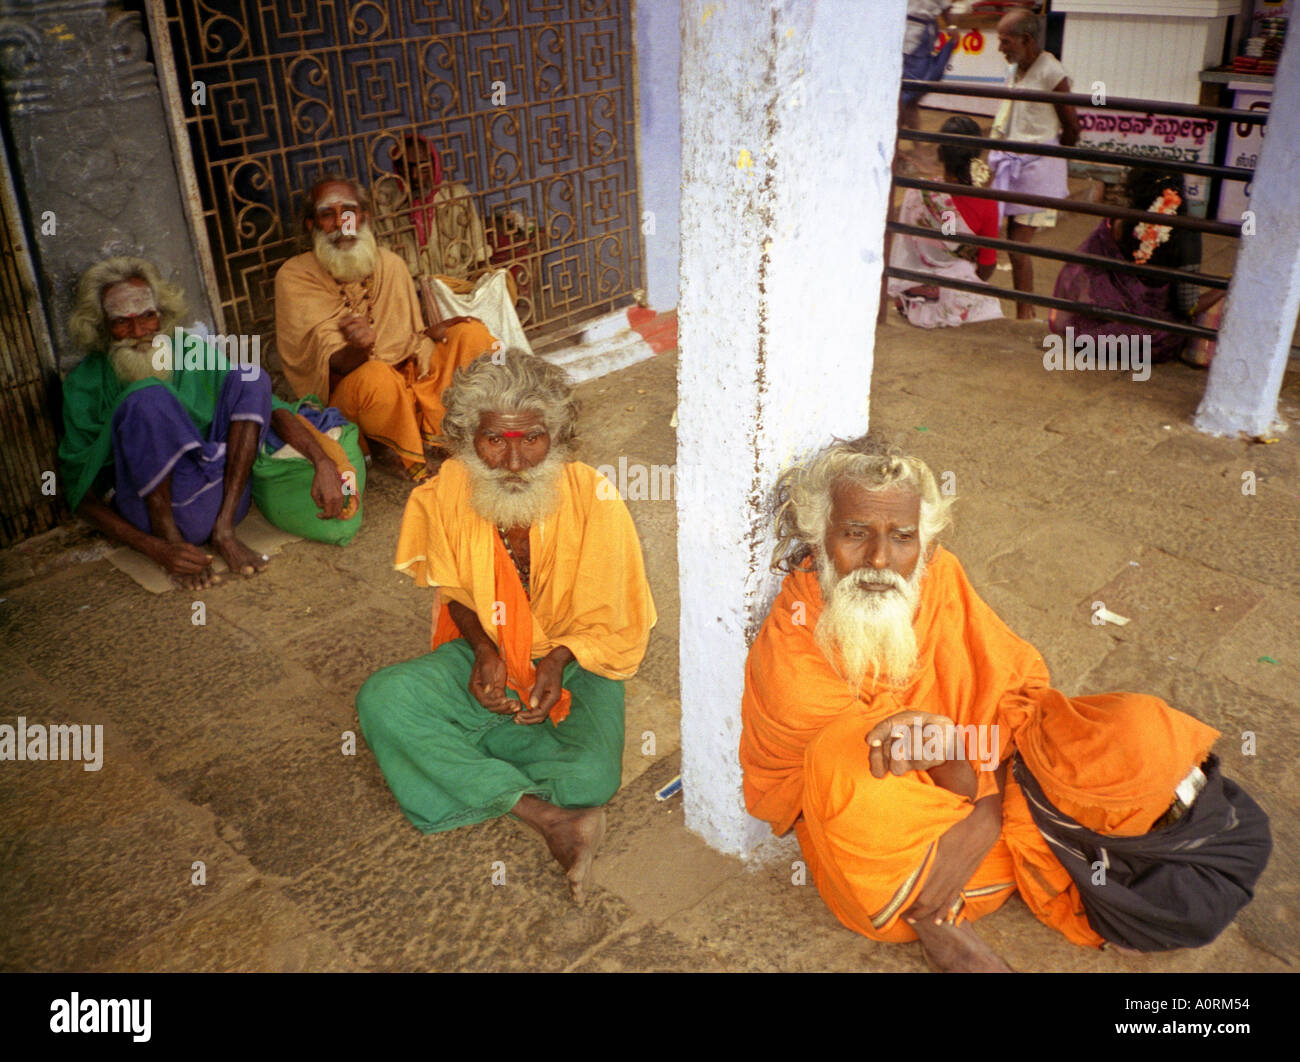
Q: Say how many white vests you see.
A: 1